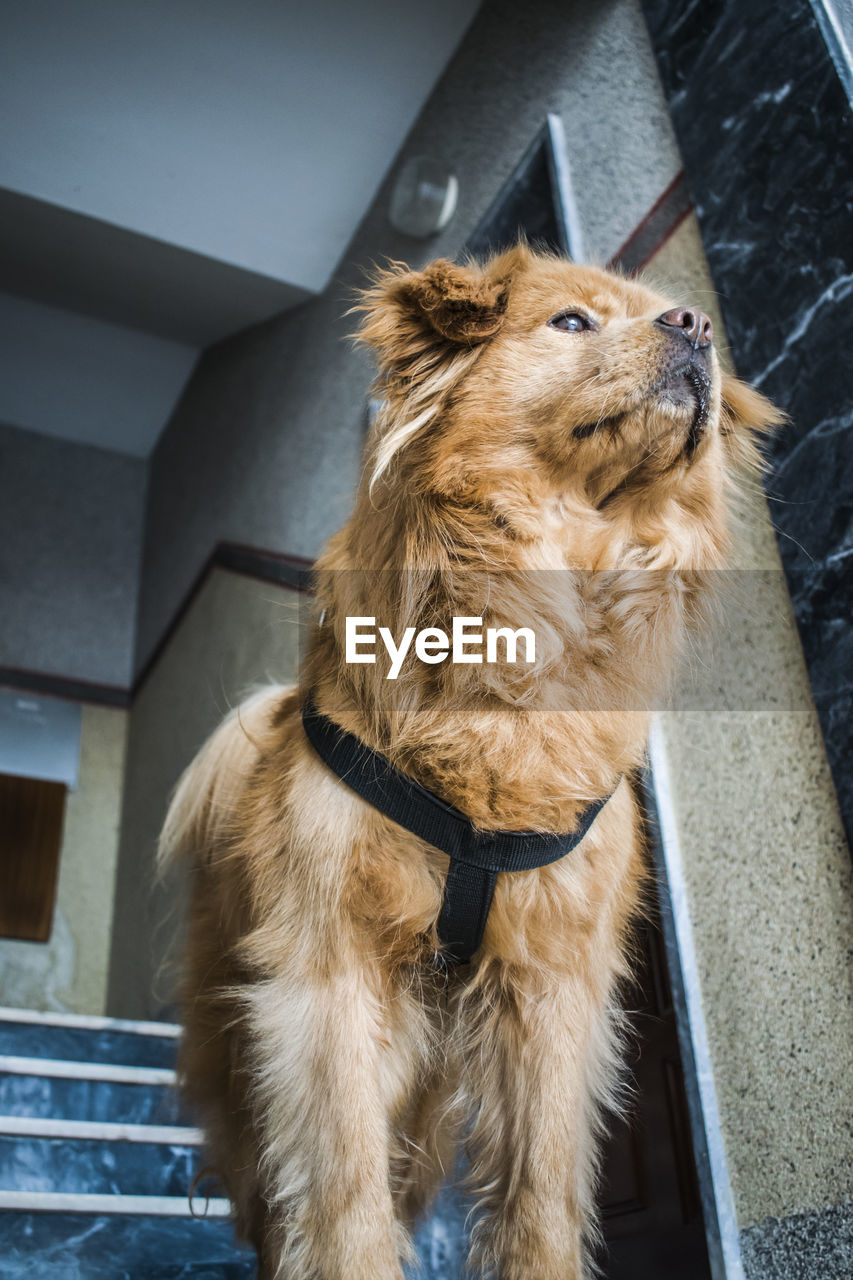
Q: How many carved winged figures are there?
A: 0